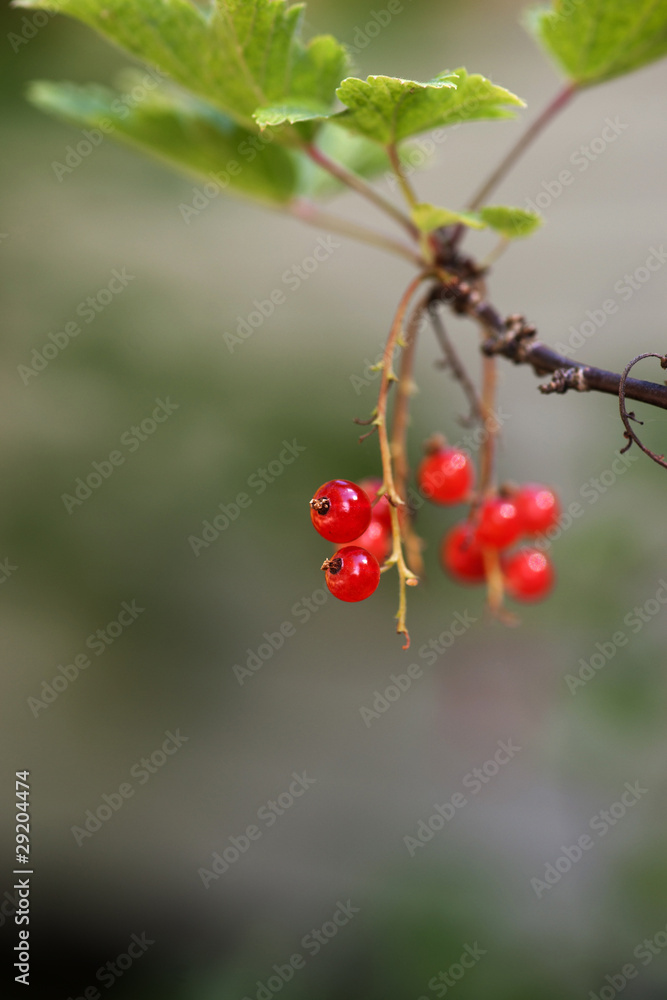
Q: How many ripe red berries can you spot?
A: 9